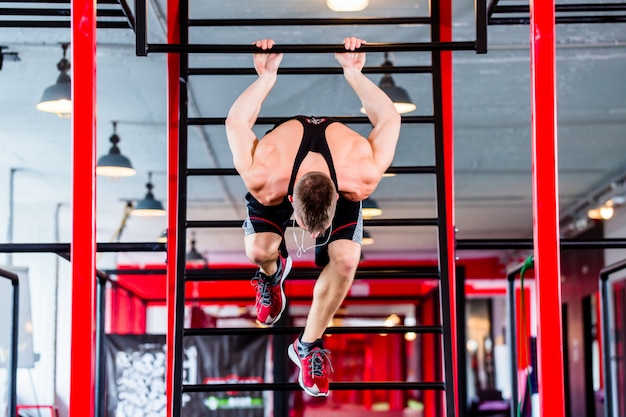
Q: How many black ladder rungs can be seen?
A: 8